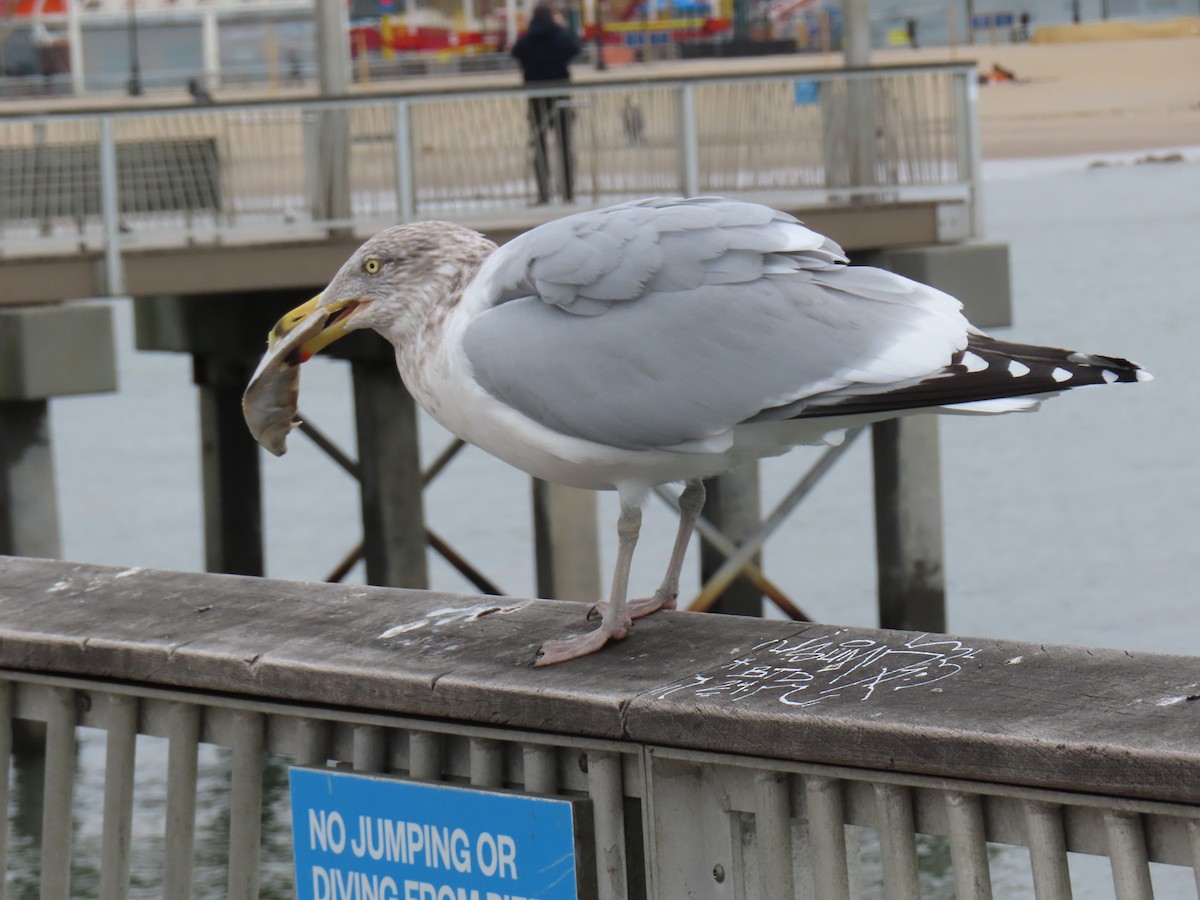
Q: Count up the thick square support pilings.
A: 6